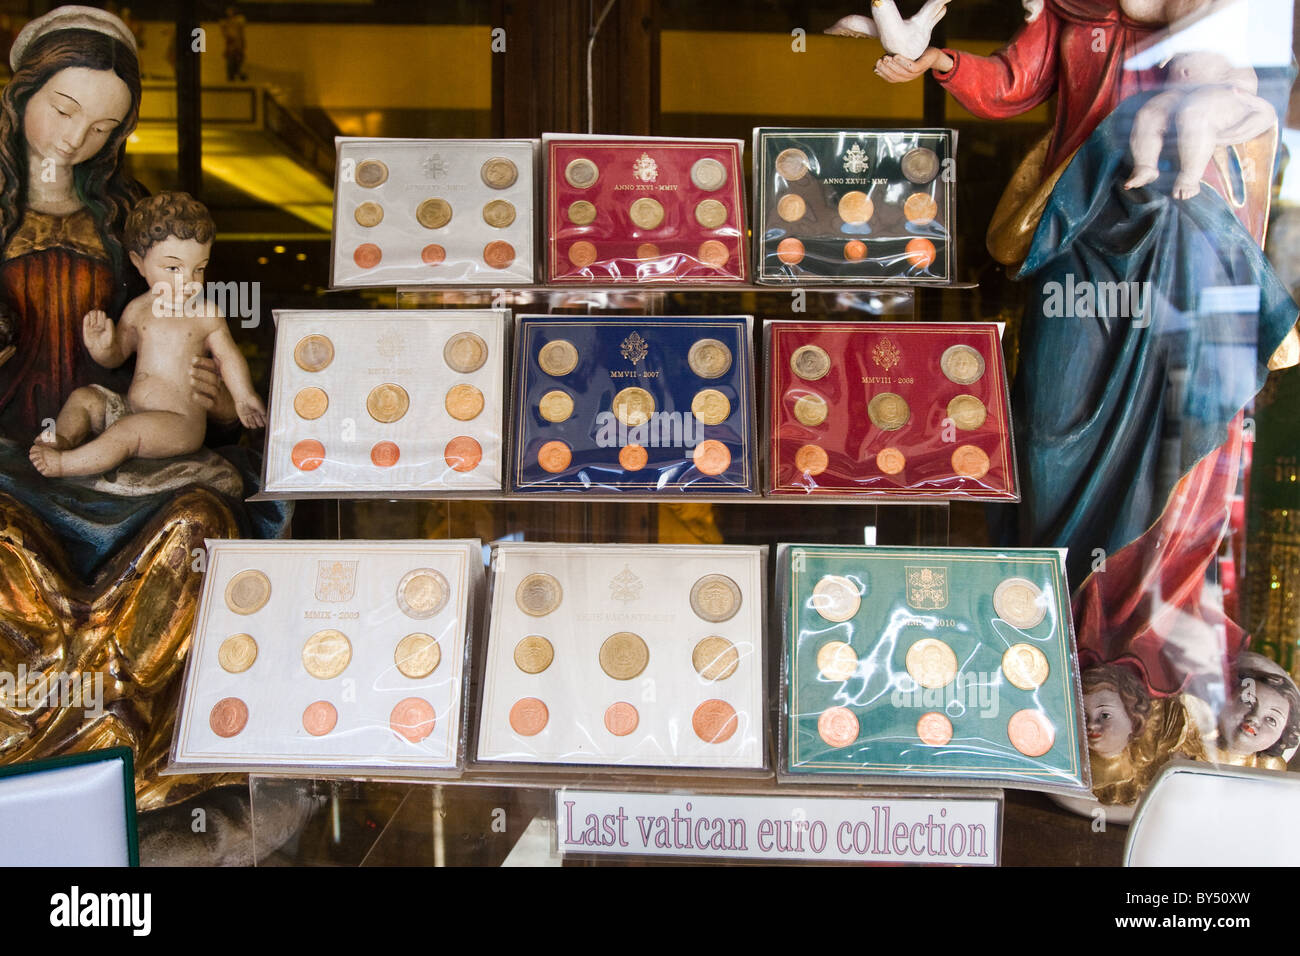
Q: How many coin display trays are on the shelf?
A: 9